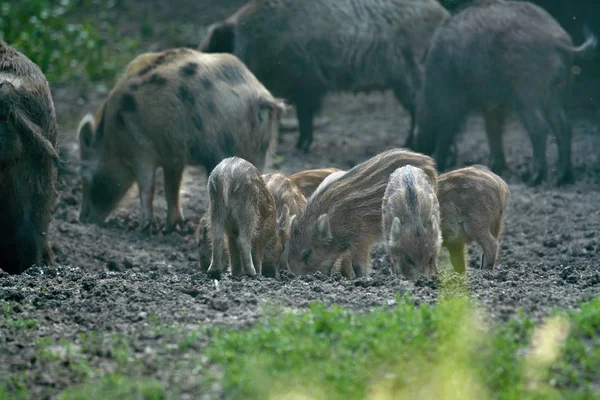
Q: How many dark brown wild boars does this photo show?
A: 3